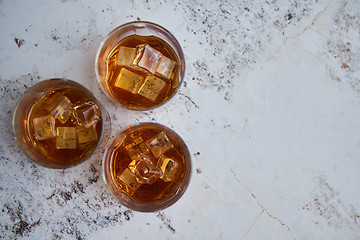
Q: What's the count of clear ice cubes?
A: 15